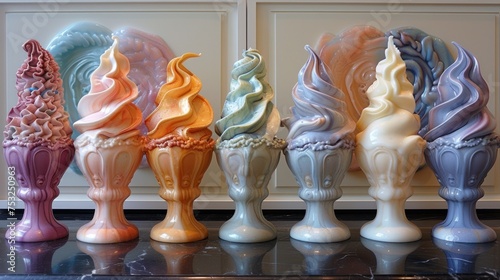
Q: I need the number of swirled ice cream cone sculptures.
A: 7